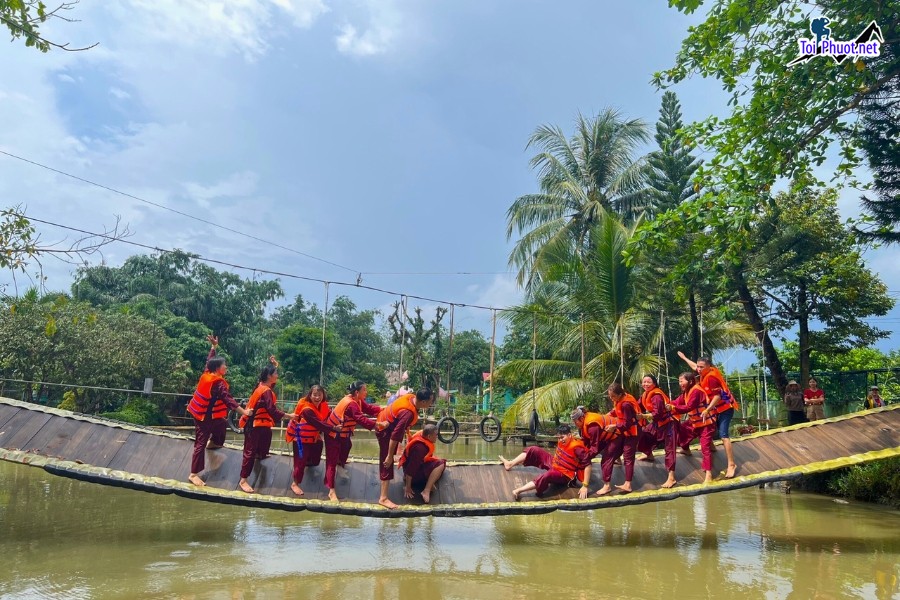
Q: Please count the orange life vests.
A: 12